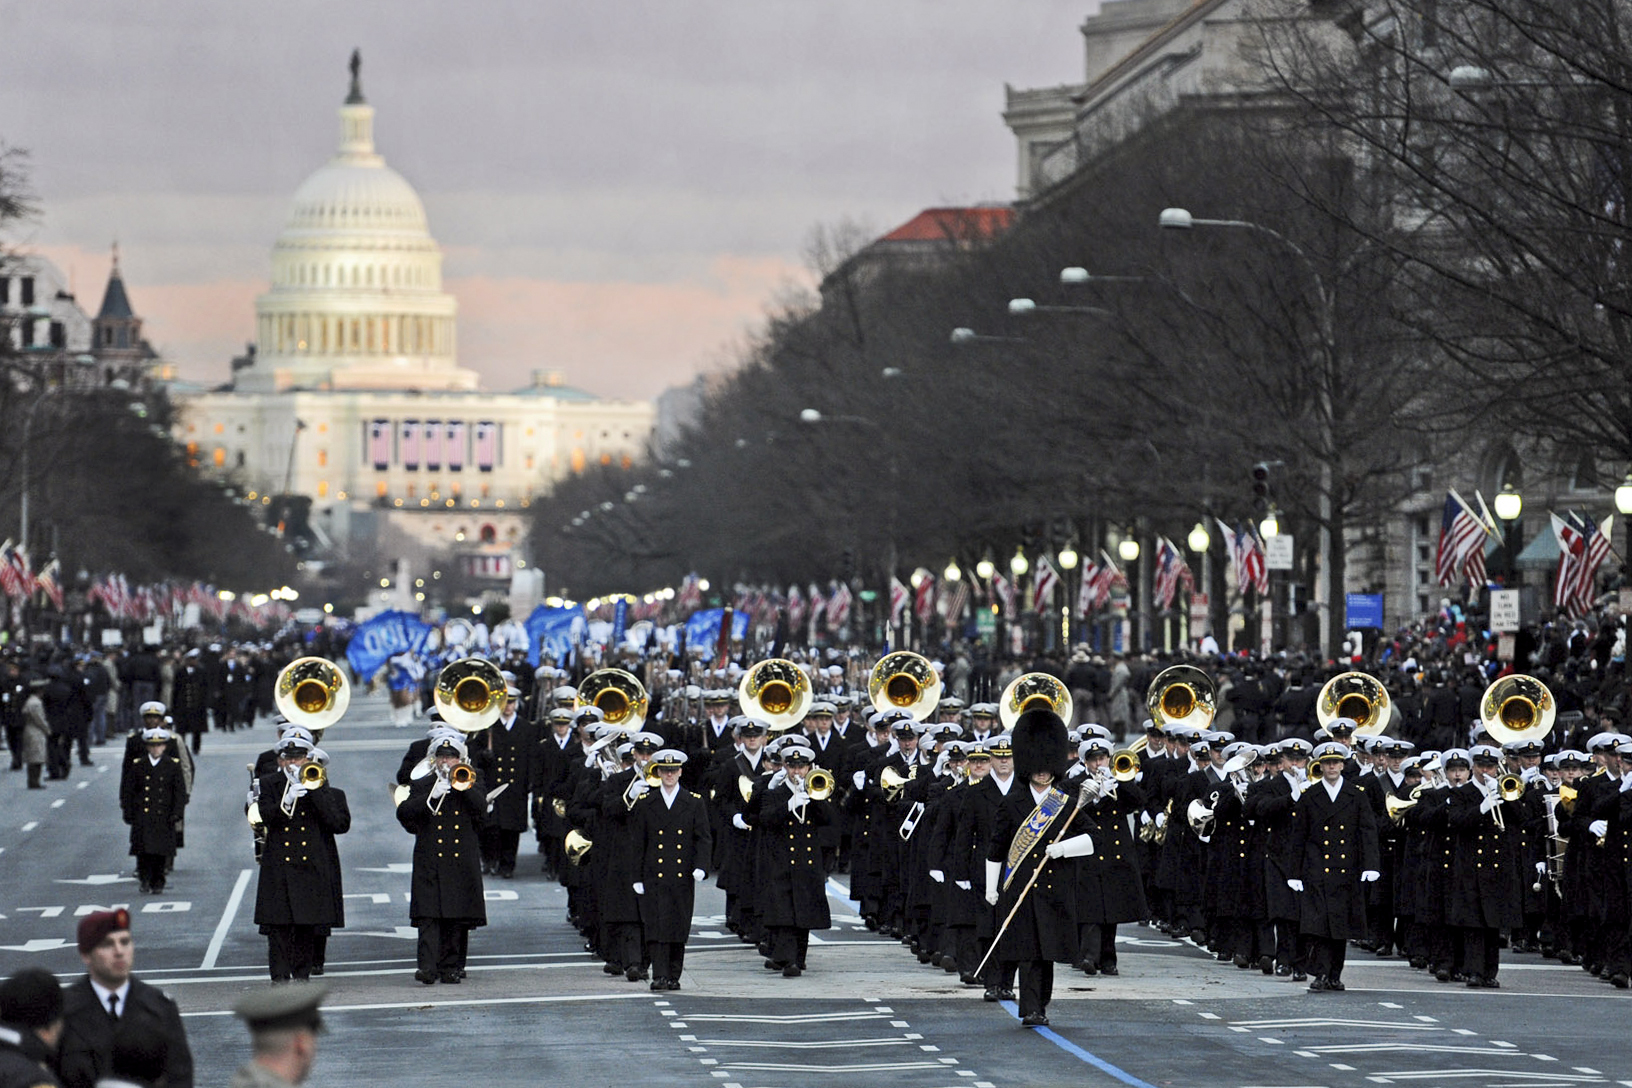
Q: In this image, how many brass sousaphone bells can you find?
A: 9